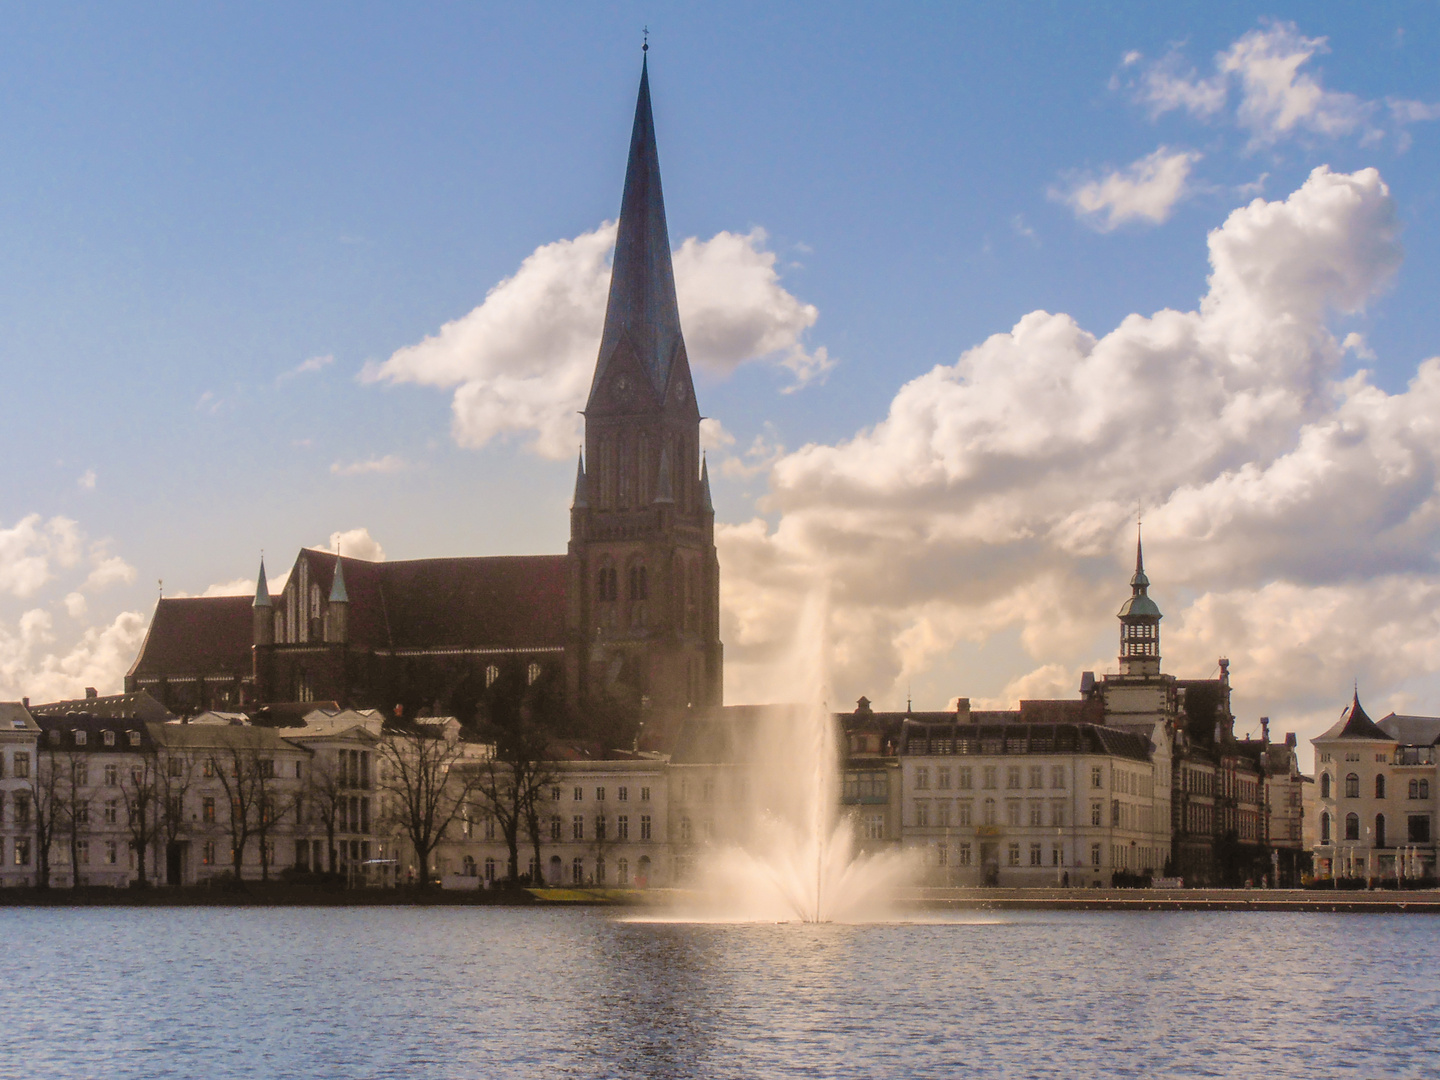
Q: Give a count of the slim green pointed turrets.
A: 5